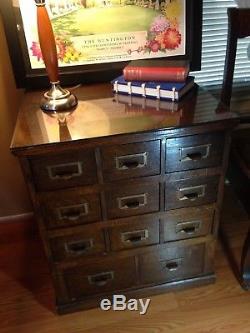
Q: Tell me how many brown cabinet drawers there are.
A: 11